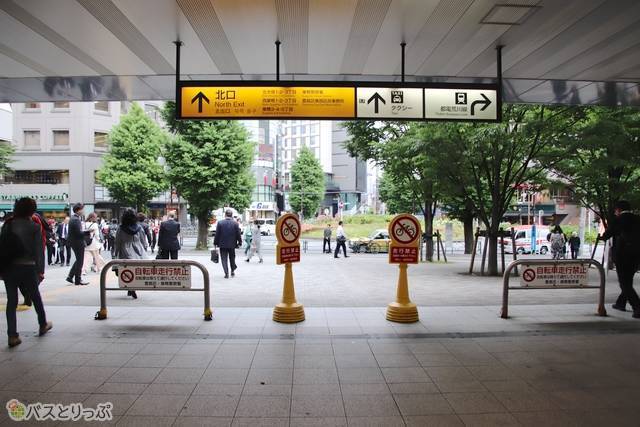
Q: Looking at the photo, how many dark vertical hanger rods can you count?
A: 4